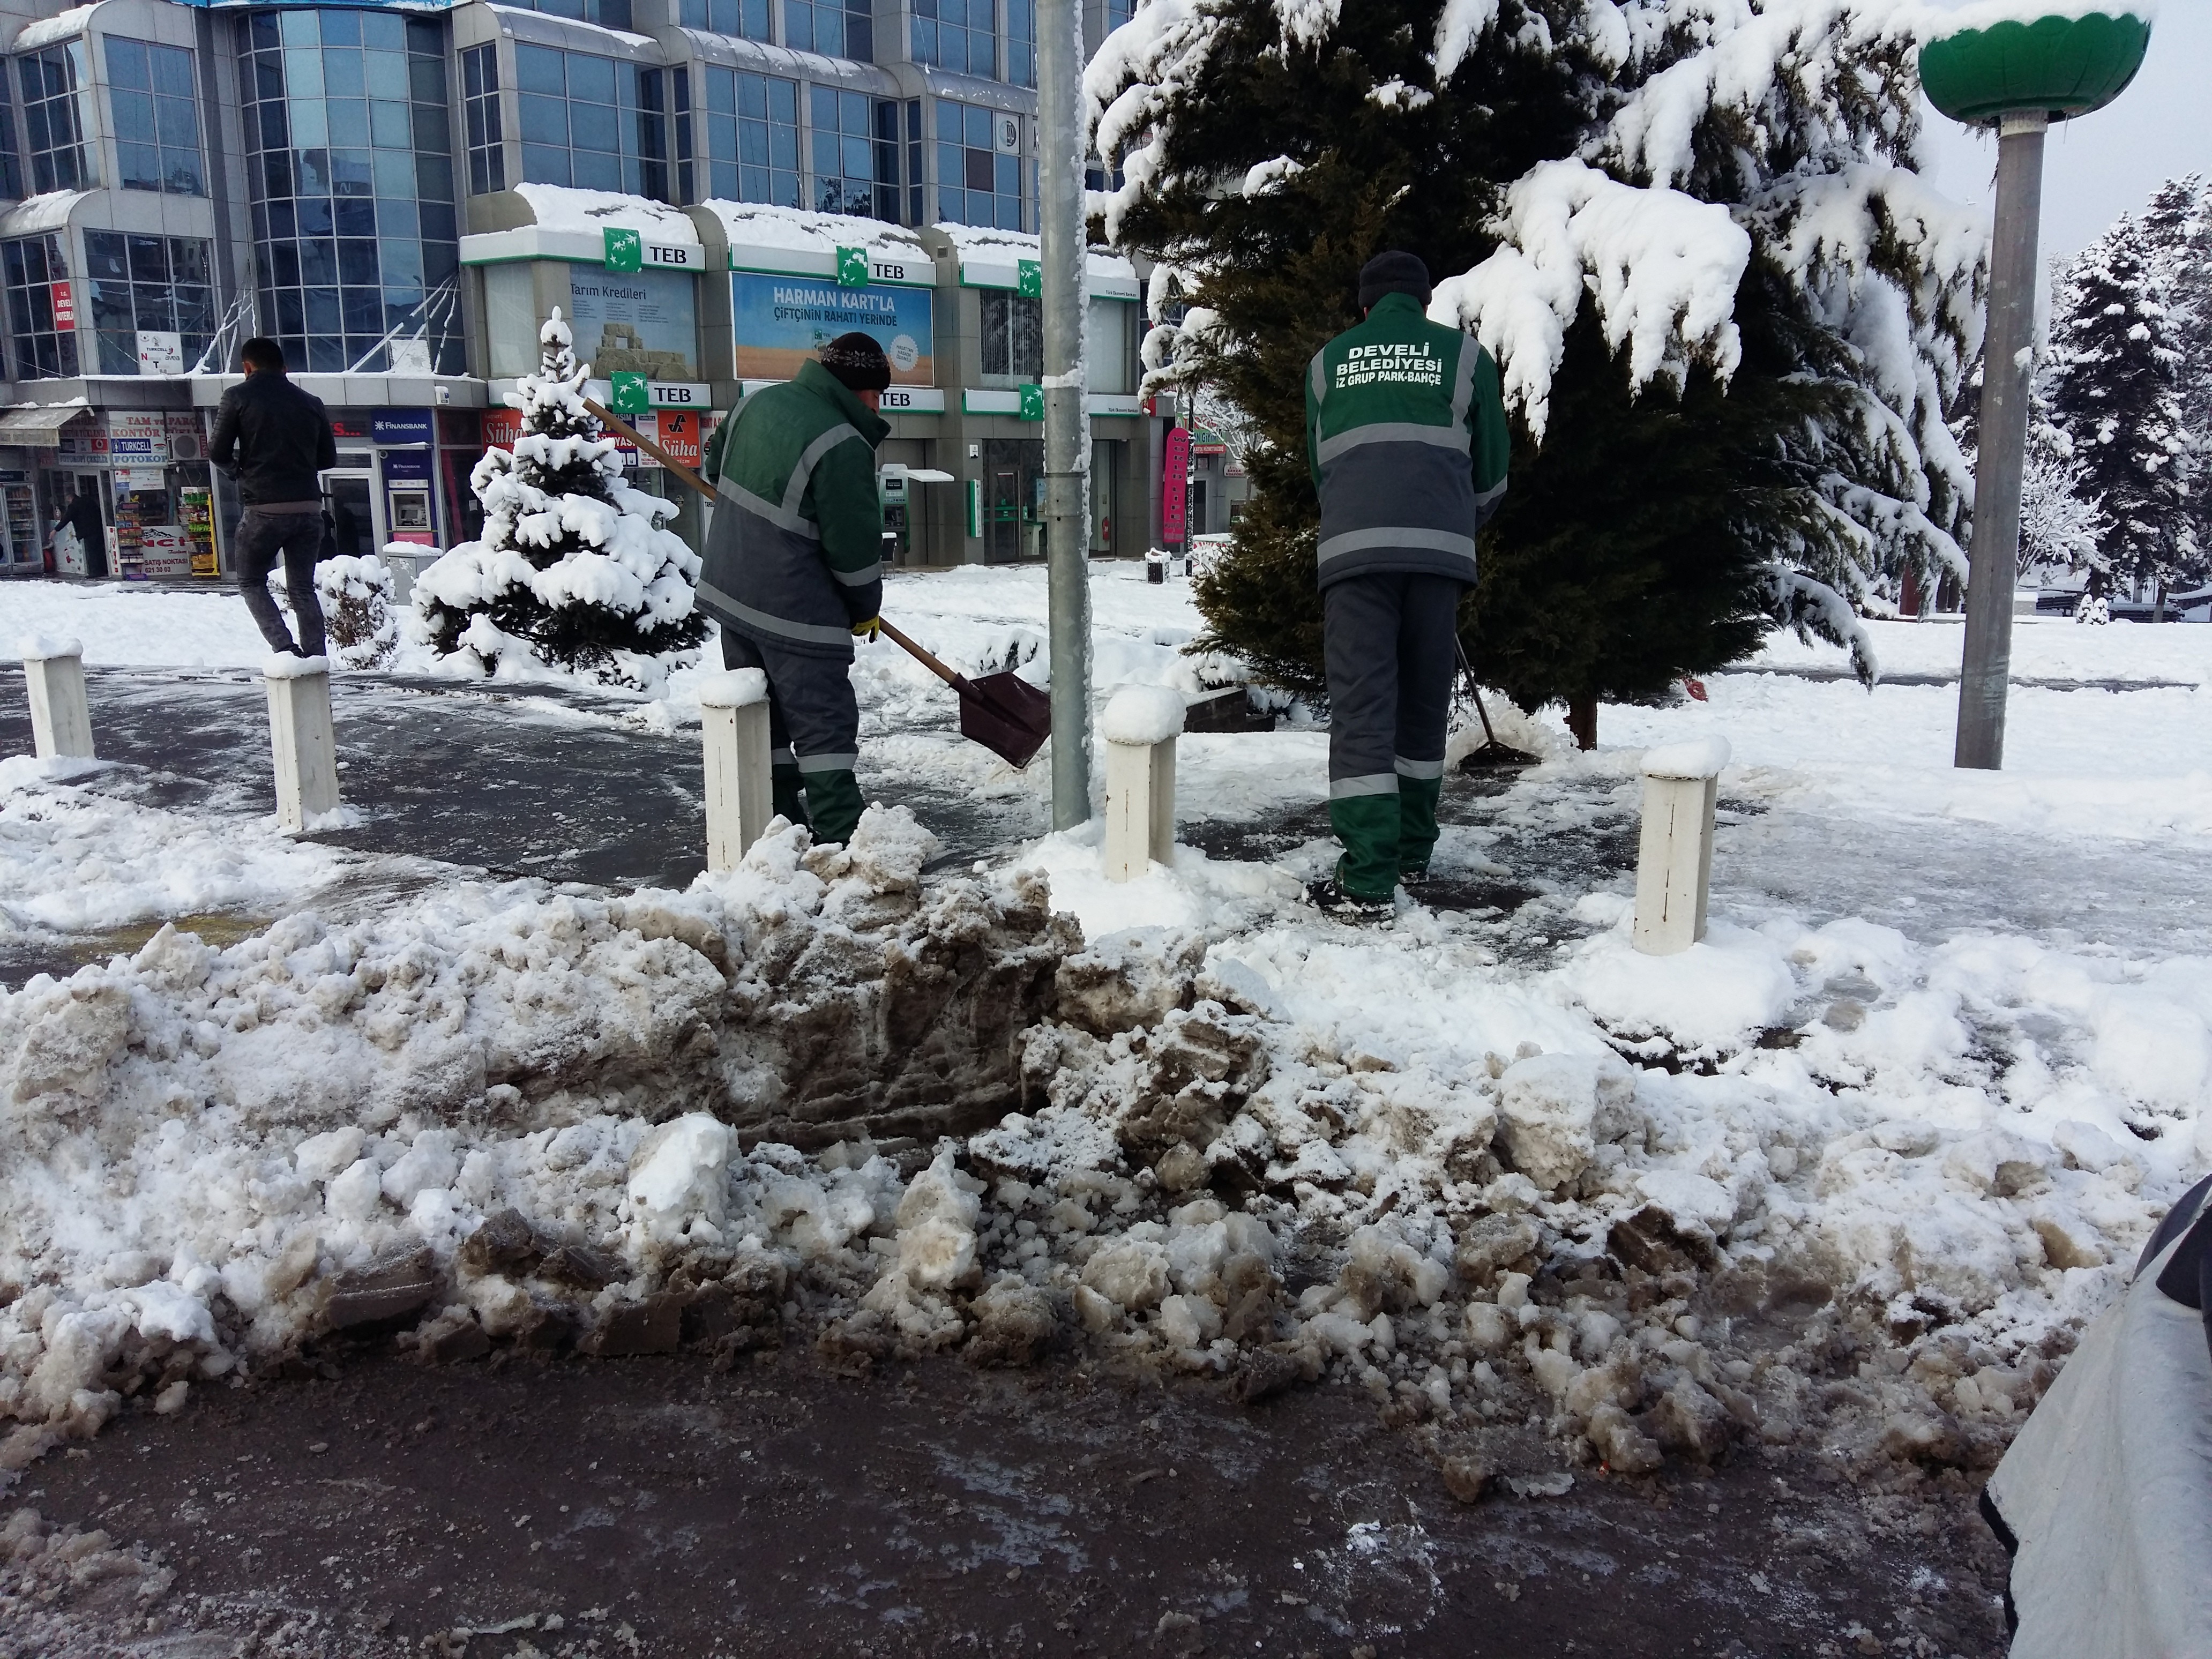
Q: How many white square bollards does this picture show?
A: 5